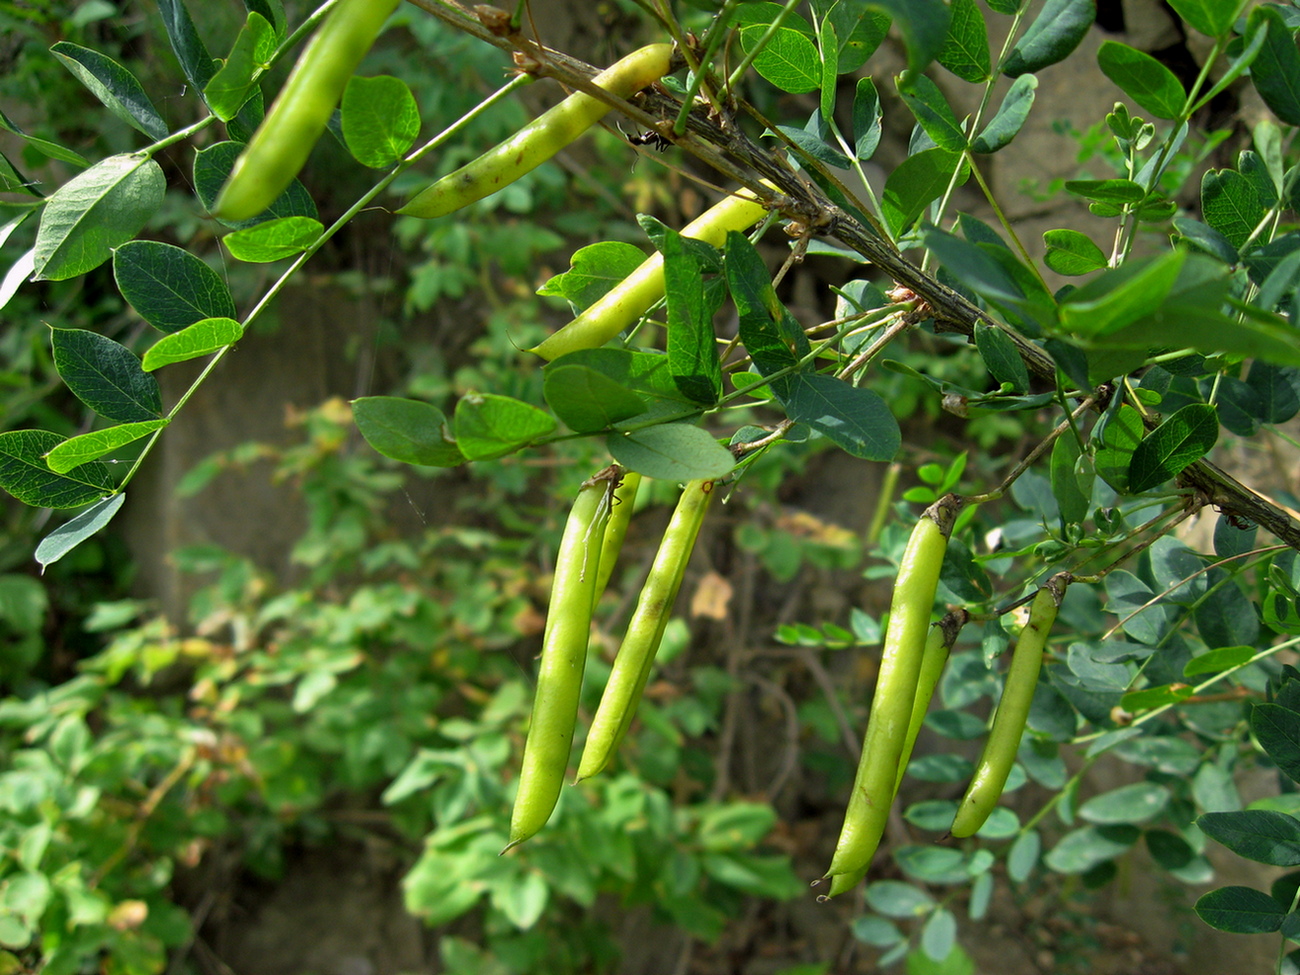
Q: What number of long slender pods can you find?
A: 9